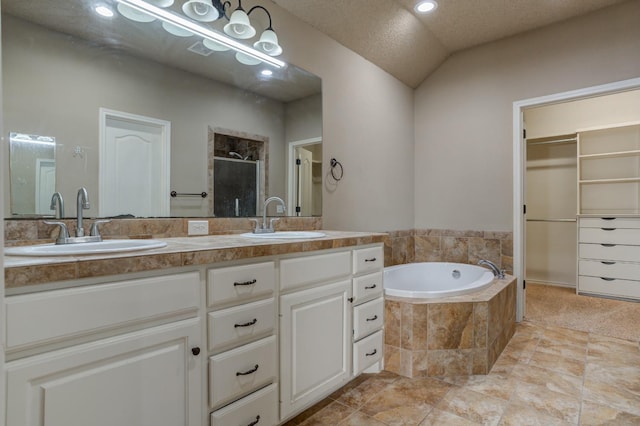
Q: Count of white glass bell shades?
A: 4